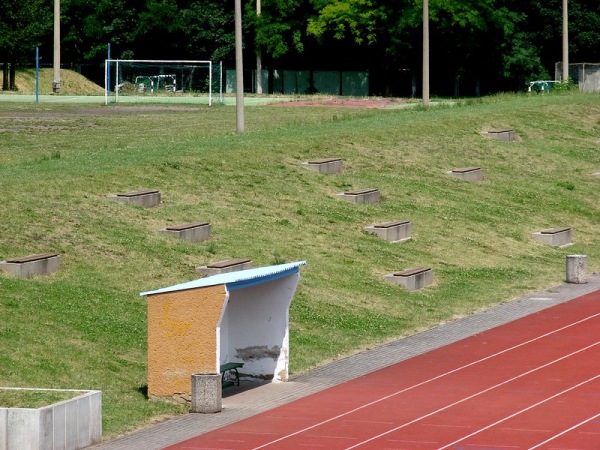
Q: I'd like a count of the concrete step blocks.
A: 11